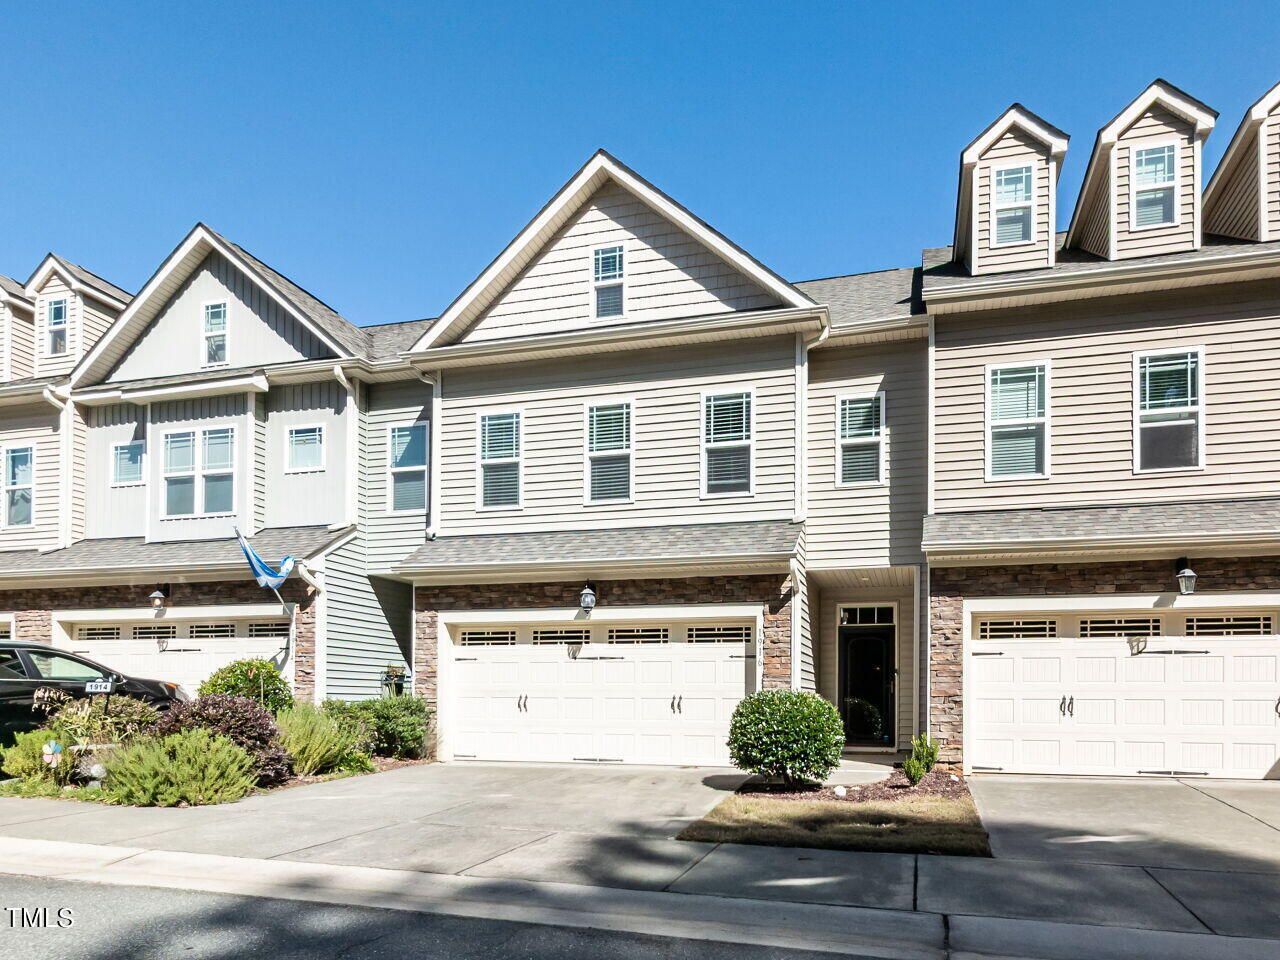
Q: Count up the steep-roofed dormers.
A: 5